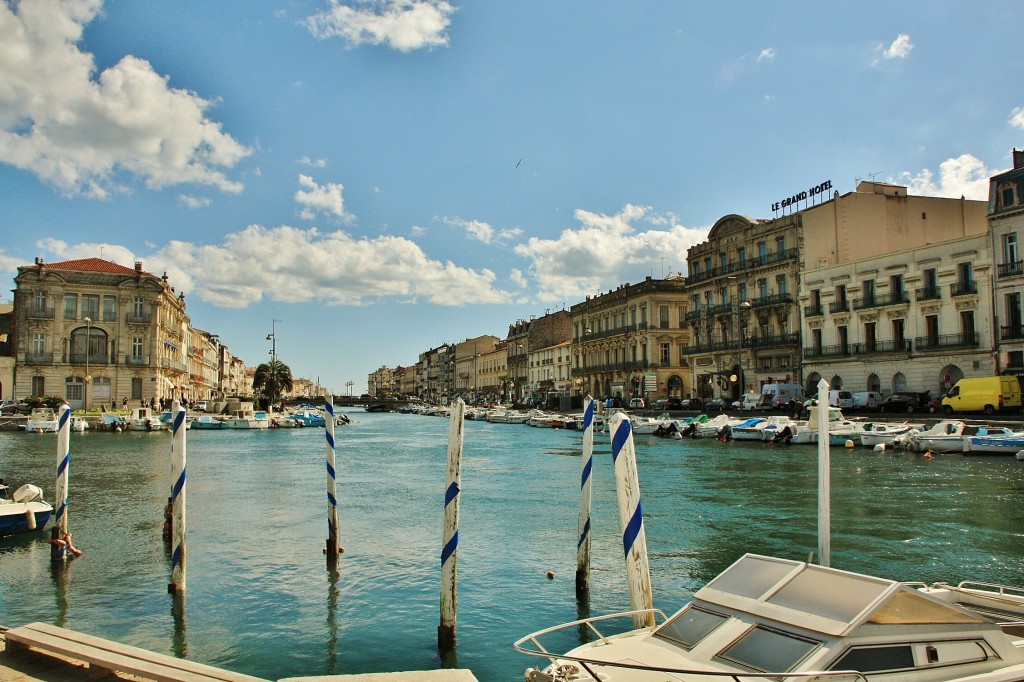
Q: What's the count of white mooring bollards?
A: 7